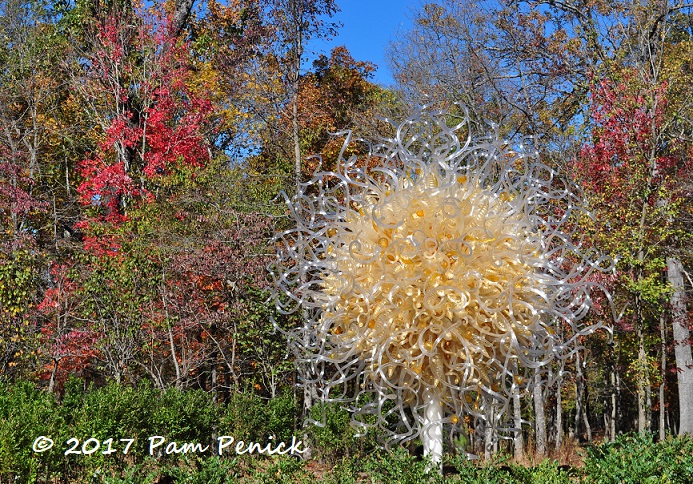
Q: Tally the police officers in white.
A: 0